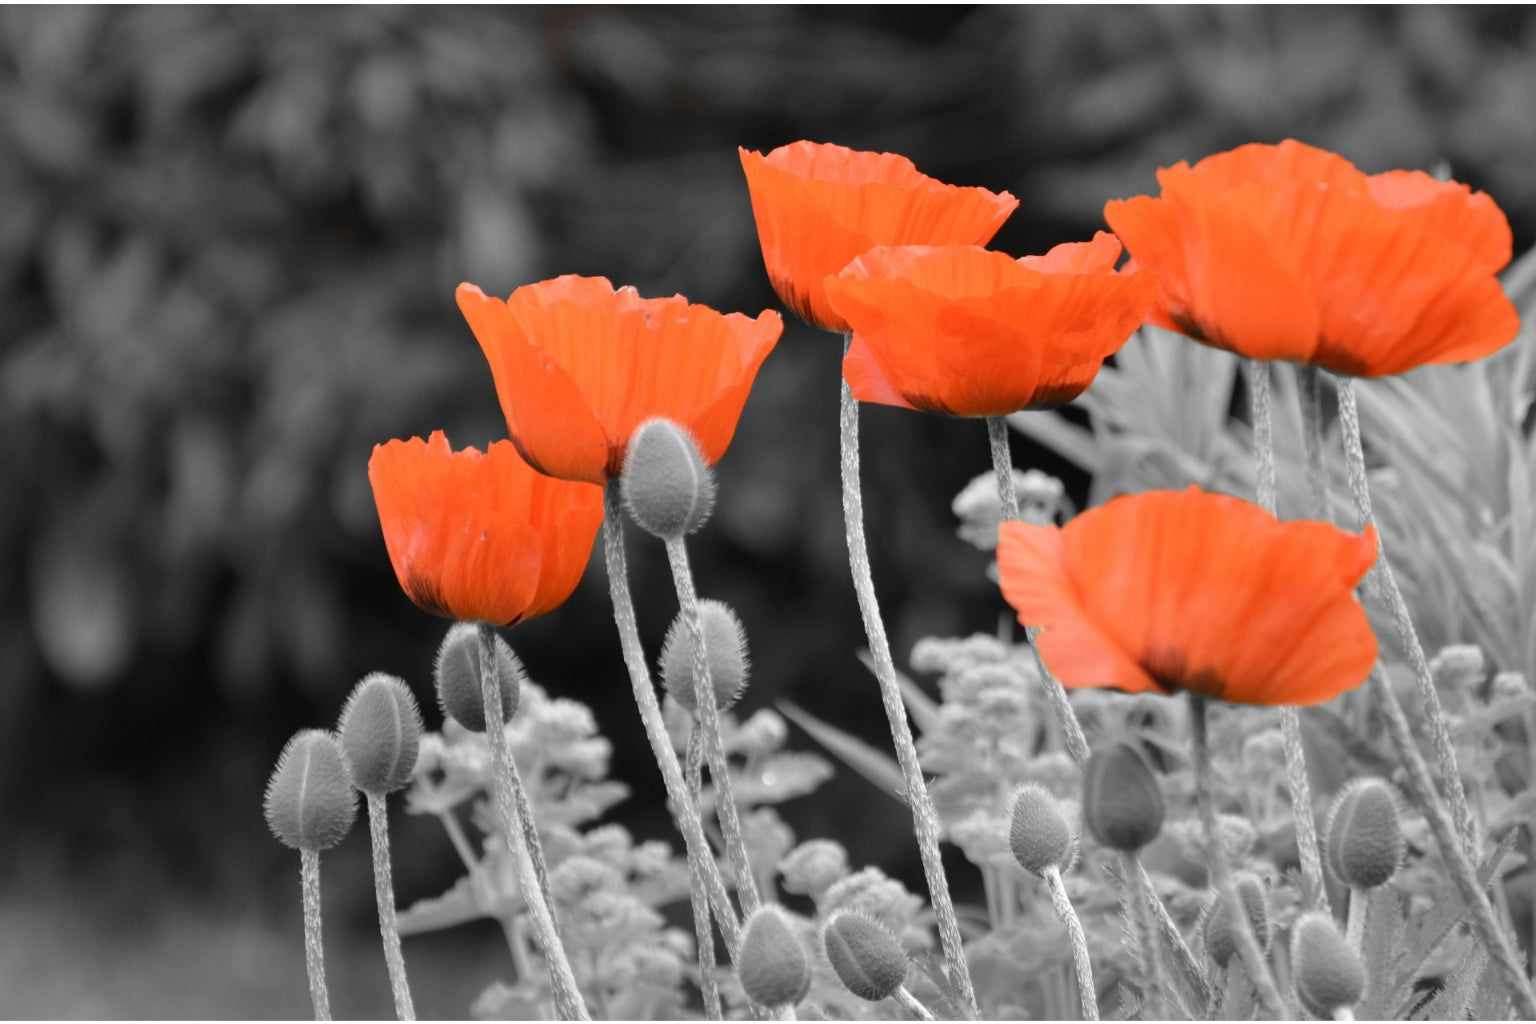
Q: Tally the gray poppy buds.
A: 12